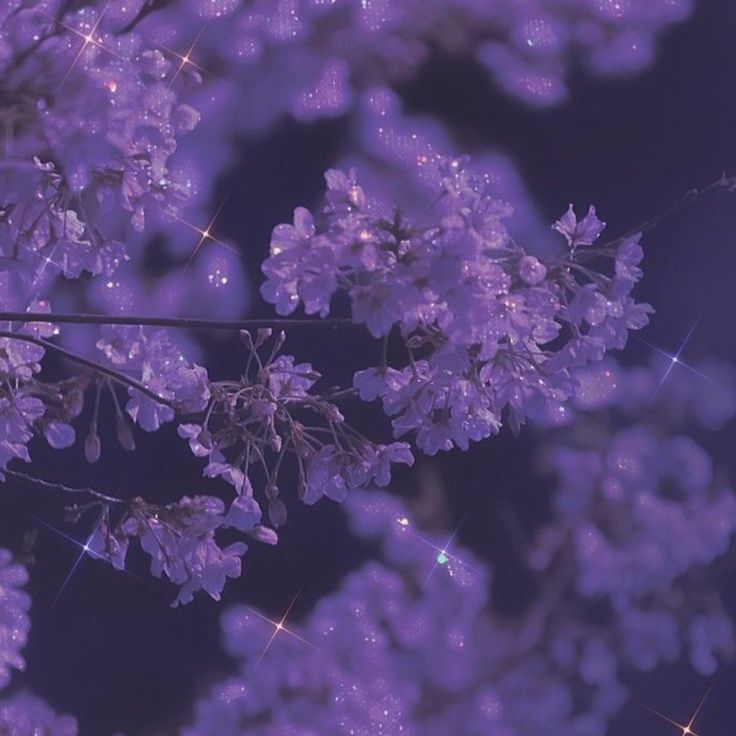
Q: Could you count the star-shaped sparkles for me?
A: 9